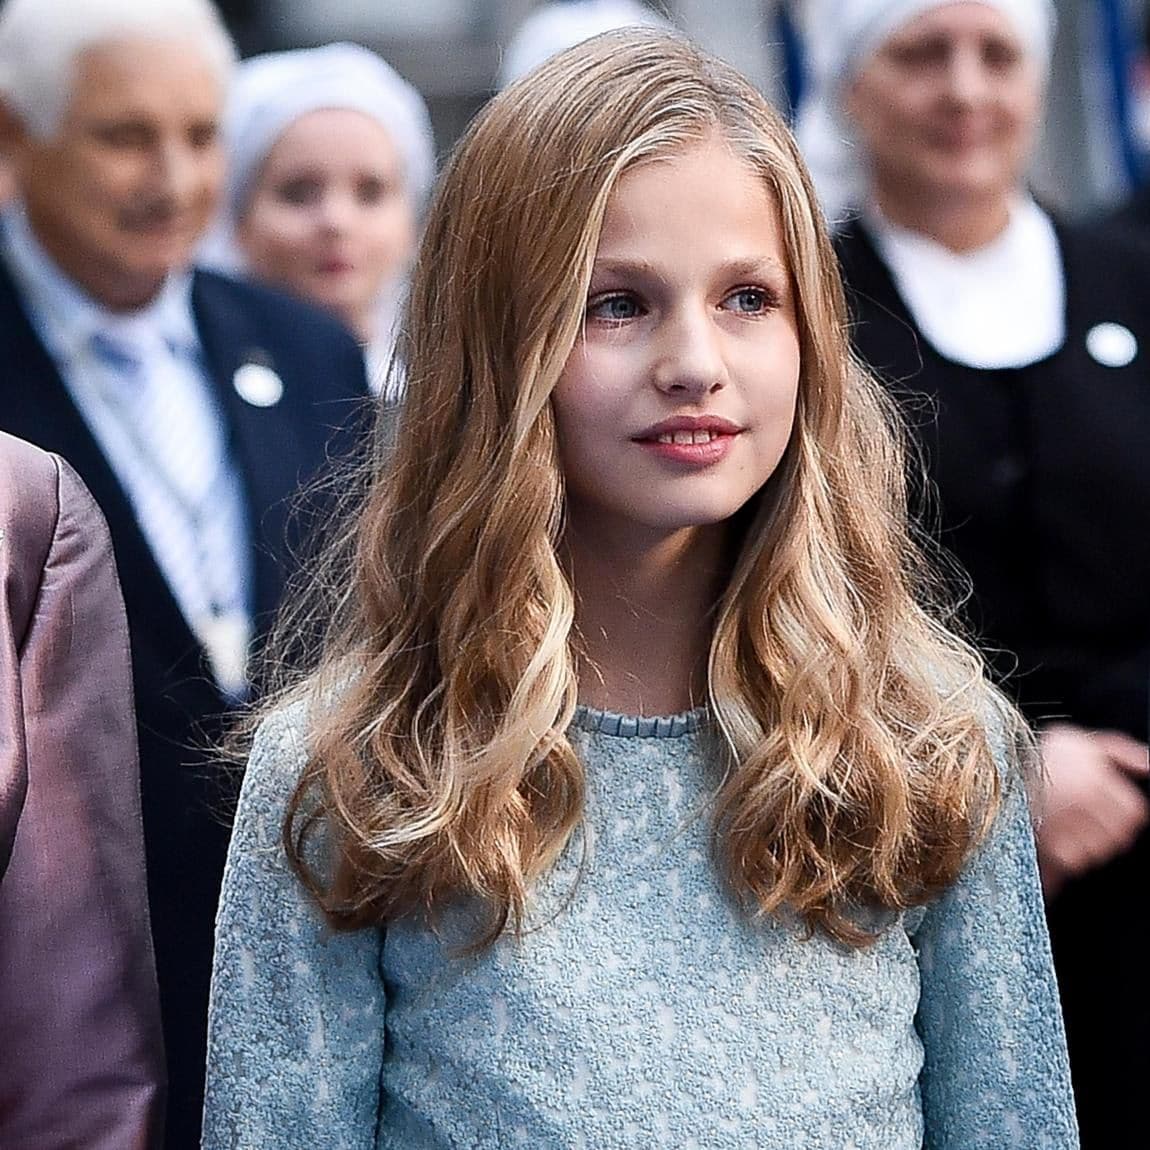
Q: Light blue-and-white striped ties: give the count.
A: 1